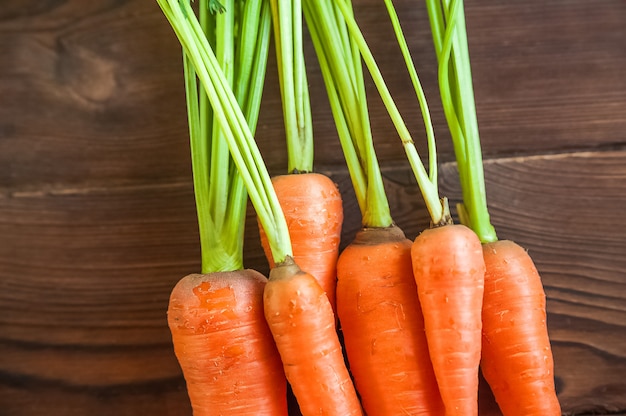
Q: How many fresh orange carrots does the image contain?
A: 6